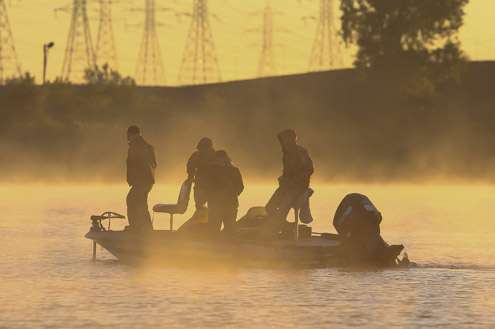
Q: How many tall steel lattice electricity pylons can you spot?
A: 7